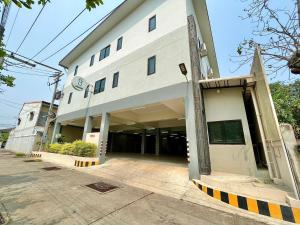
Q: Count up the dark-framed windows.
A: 11